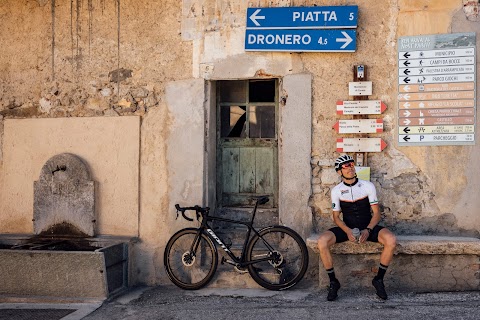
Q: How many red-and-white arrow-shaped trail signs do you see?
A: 3